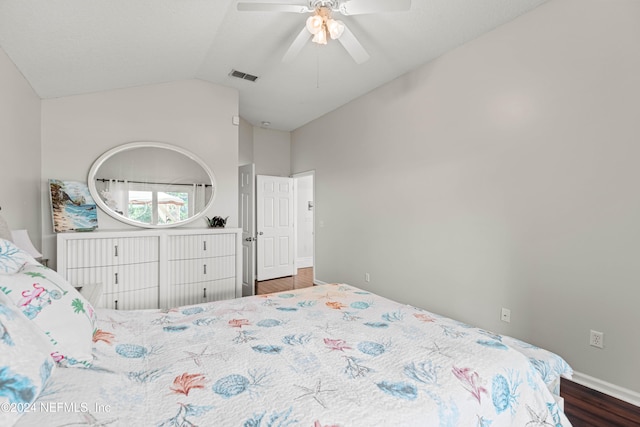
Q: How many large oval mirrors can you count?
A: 1